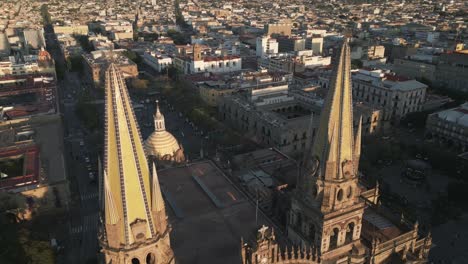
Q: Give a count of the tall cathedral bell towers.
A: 2